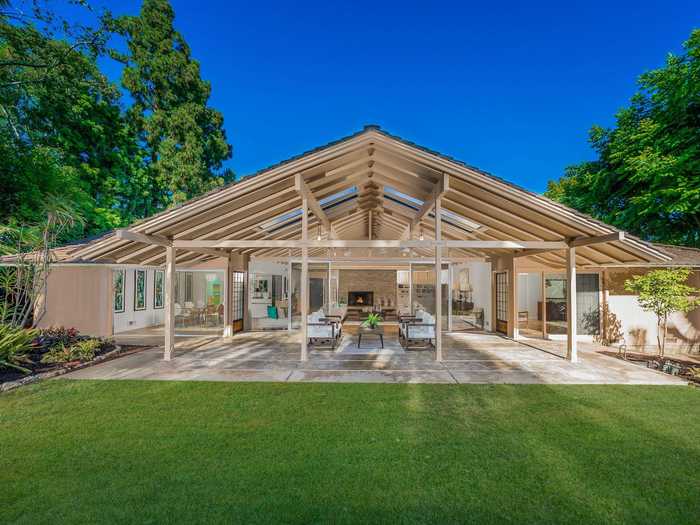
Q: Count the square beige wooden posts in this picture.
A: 4